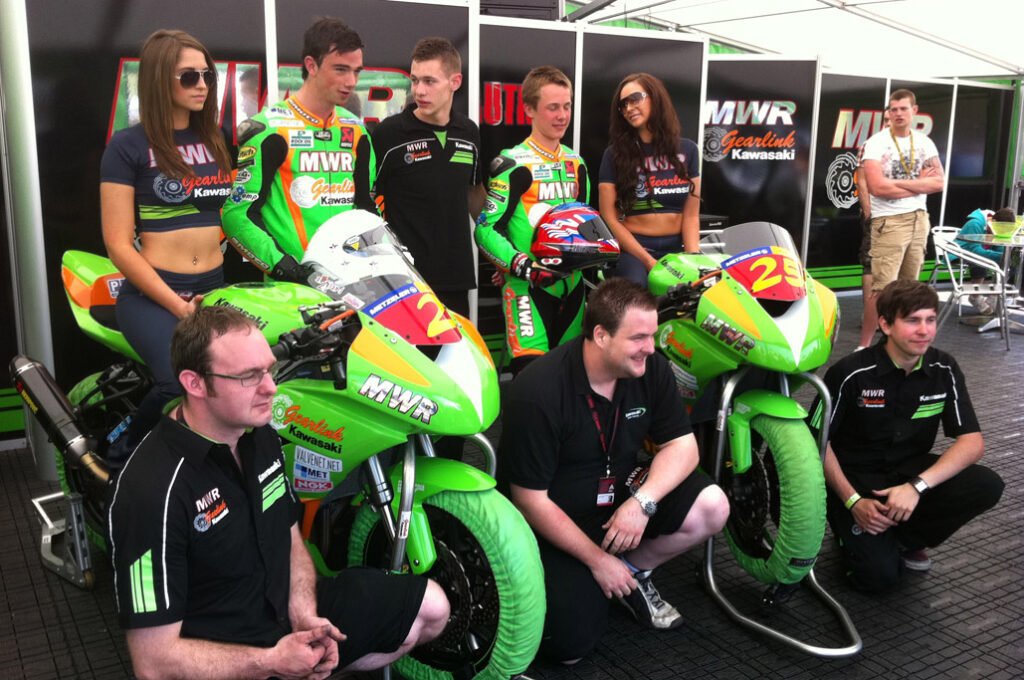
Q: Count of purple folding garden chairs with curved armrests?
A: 0